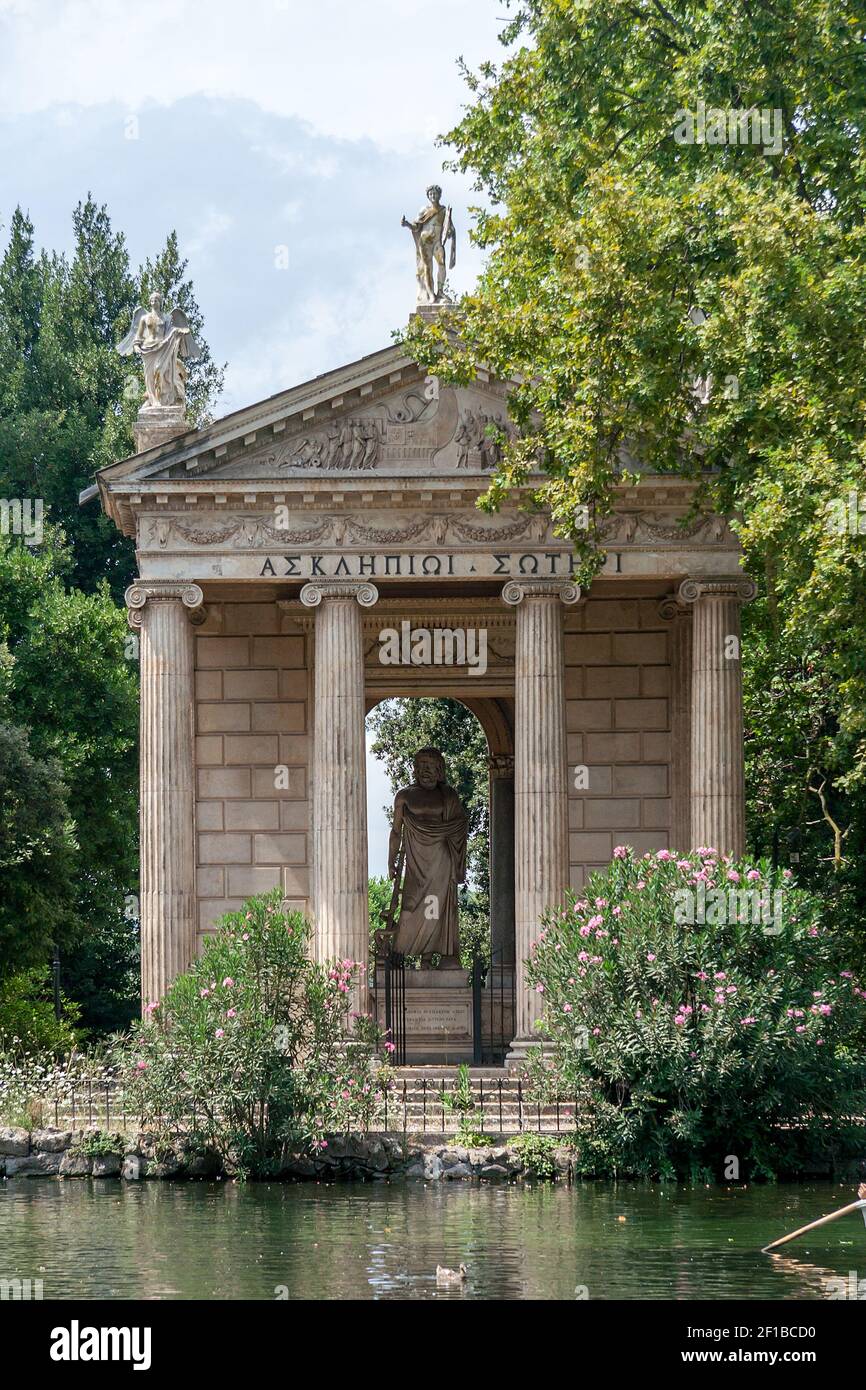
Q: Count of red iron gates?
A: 0